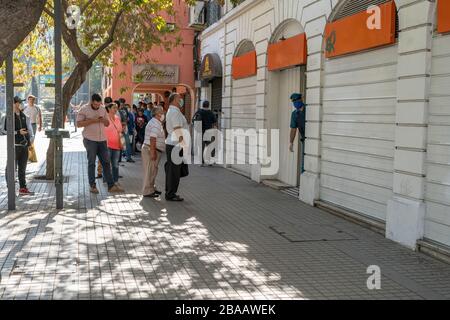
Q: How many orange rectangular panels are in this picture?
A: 4